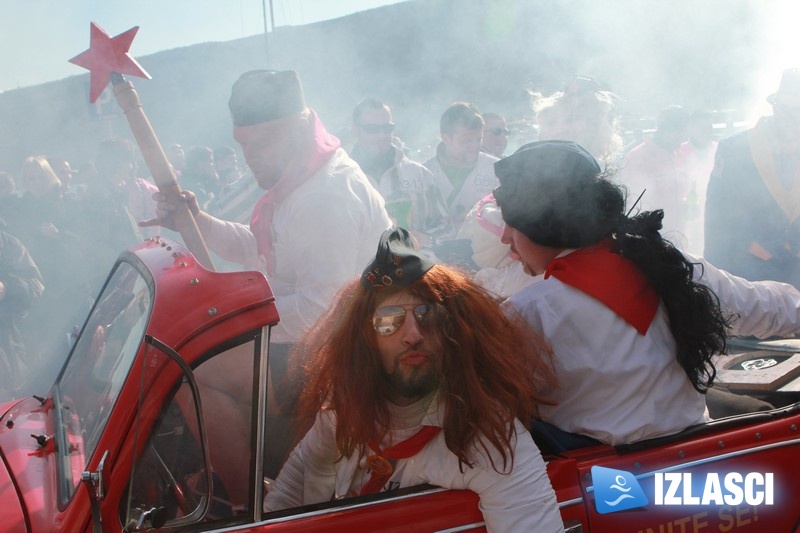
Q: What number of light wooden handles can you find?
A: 1